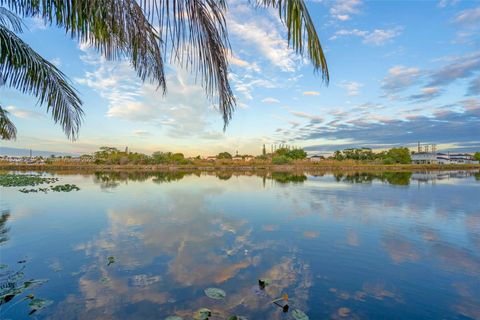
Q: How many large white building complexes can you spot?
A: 1